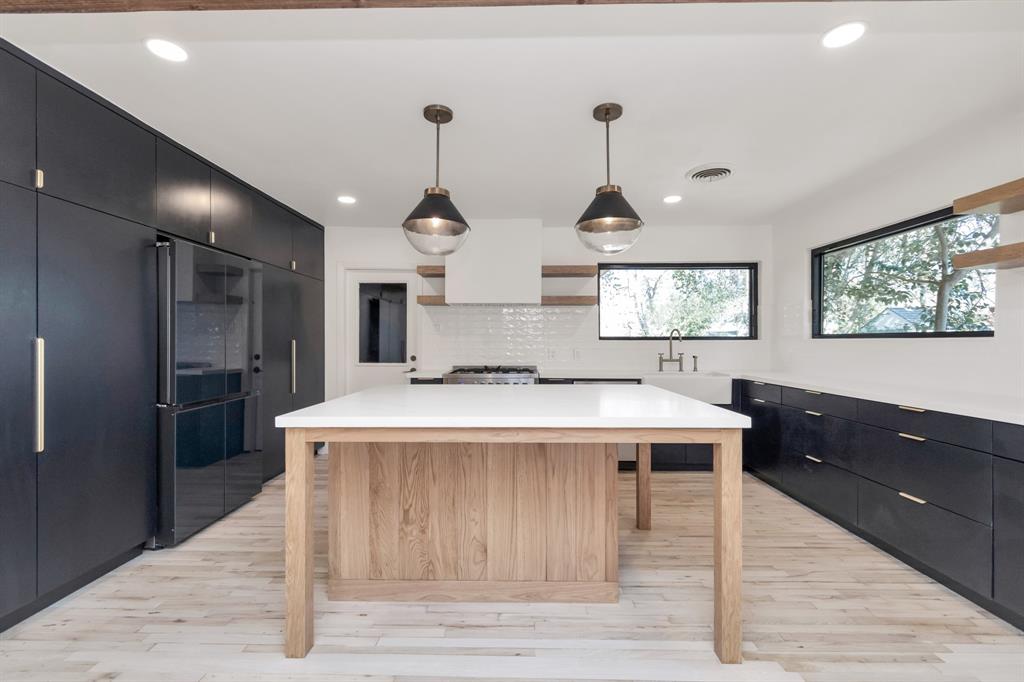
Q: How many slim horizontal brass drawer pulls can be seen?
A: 8